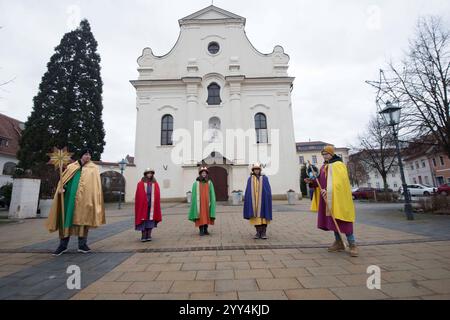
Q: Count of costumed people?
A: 5